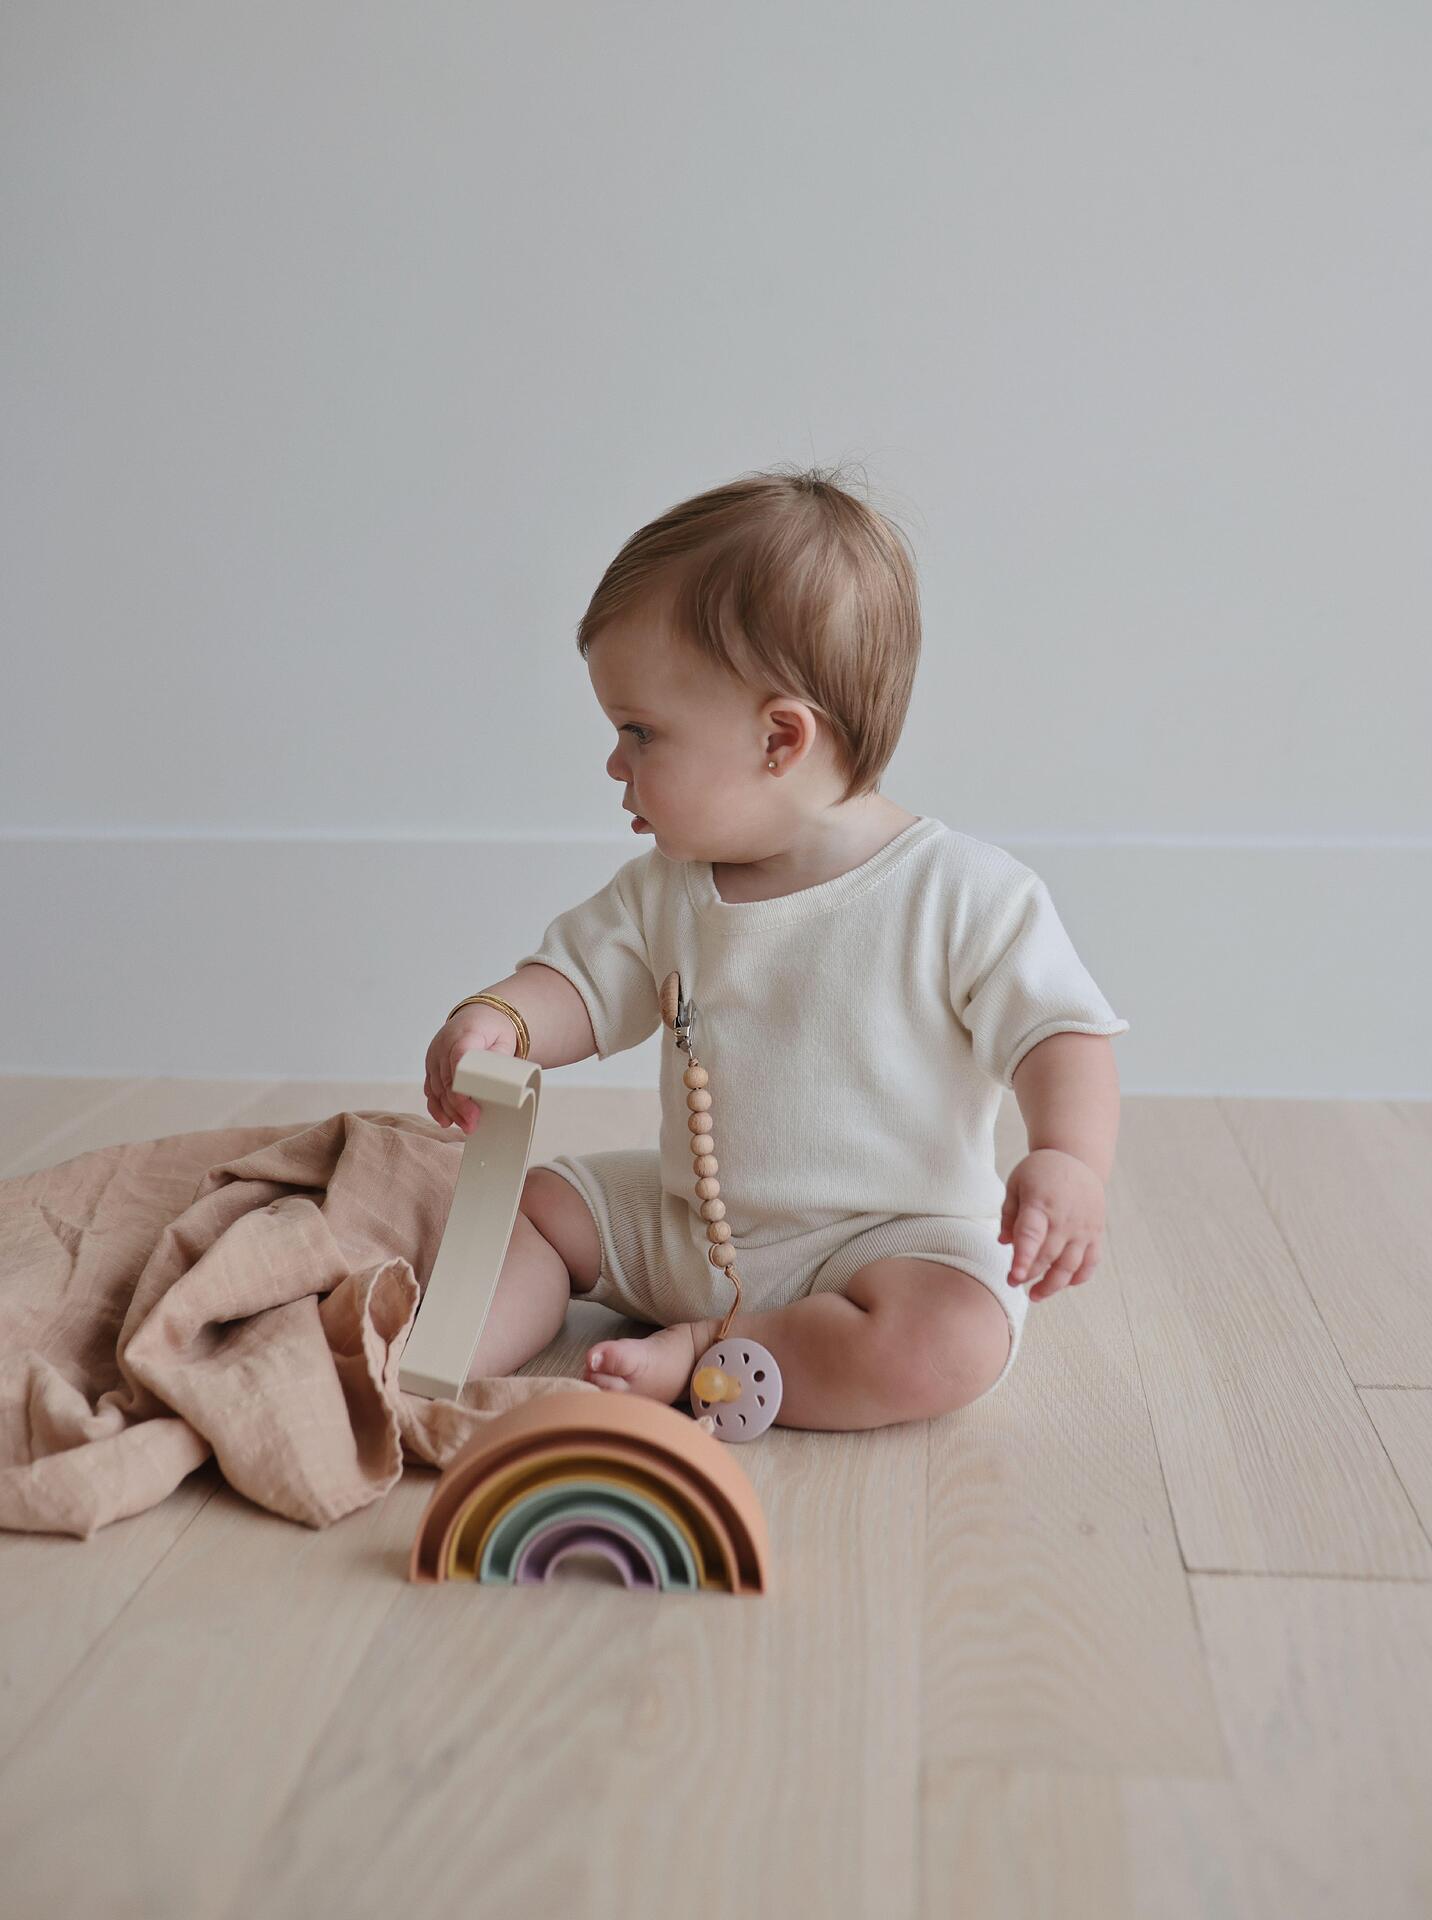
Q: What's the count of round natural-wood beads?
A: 9